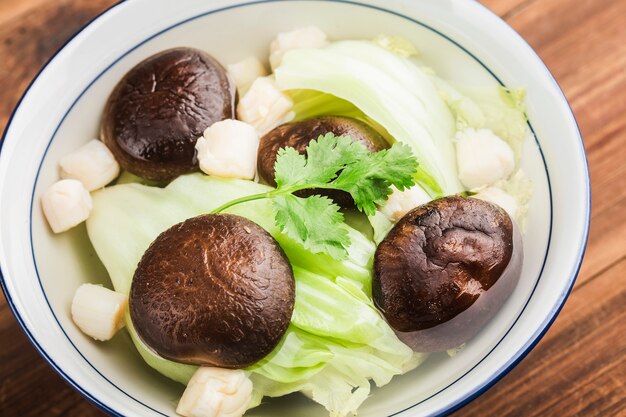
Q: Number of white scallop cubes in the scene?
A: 11